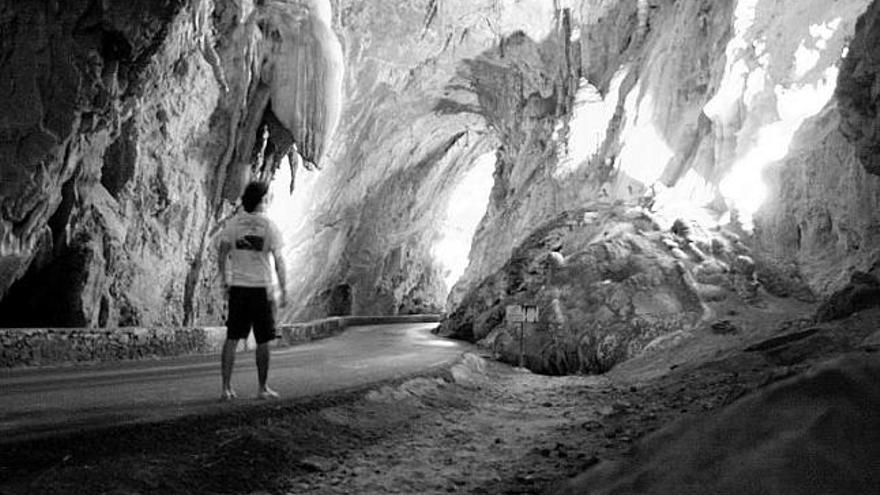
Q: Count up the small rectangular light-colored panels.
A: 2